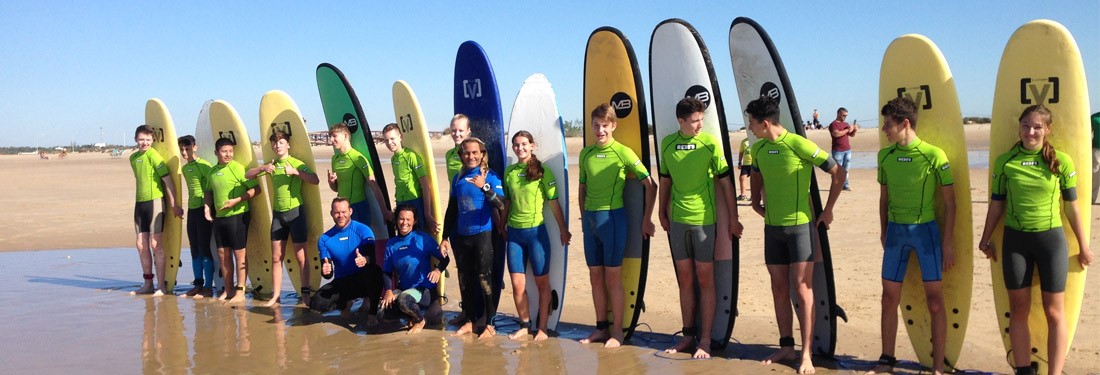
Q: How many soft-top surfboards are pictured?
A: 13